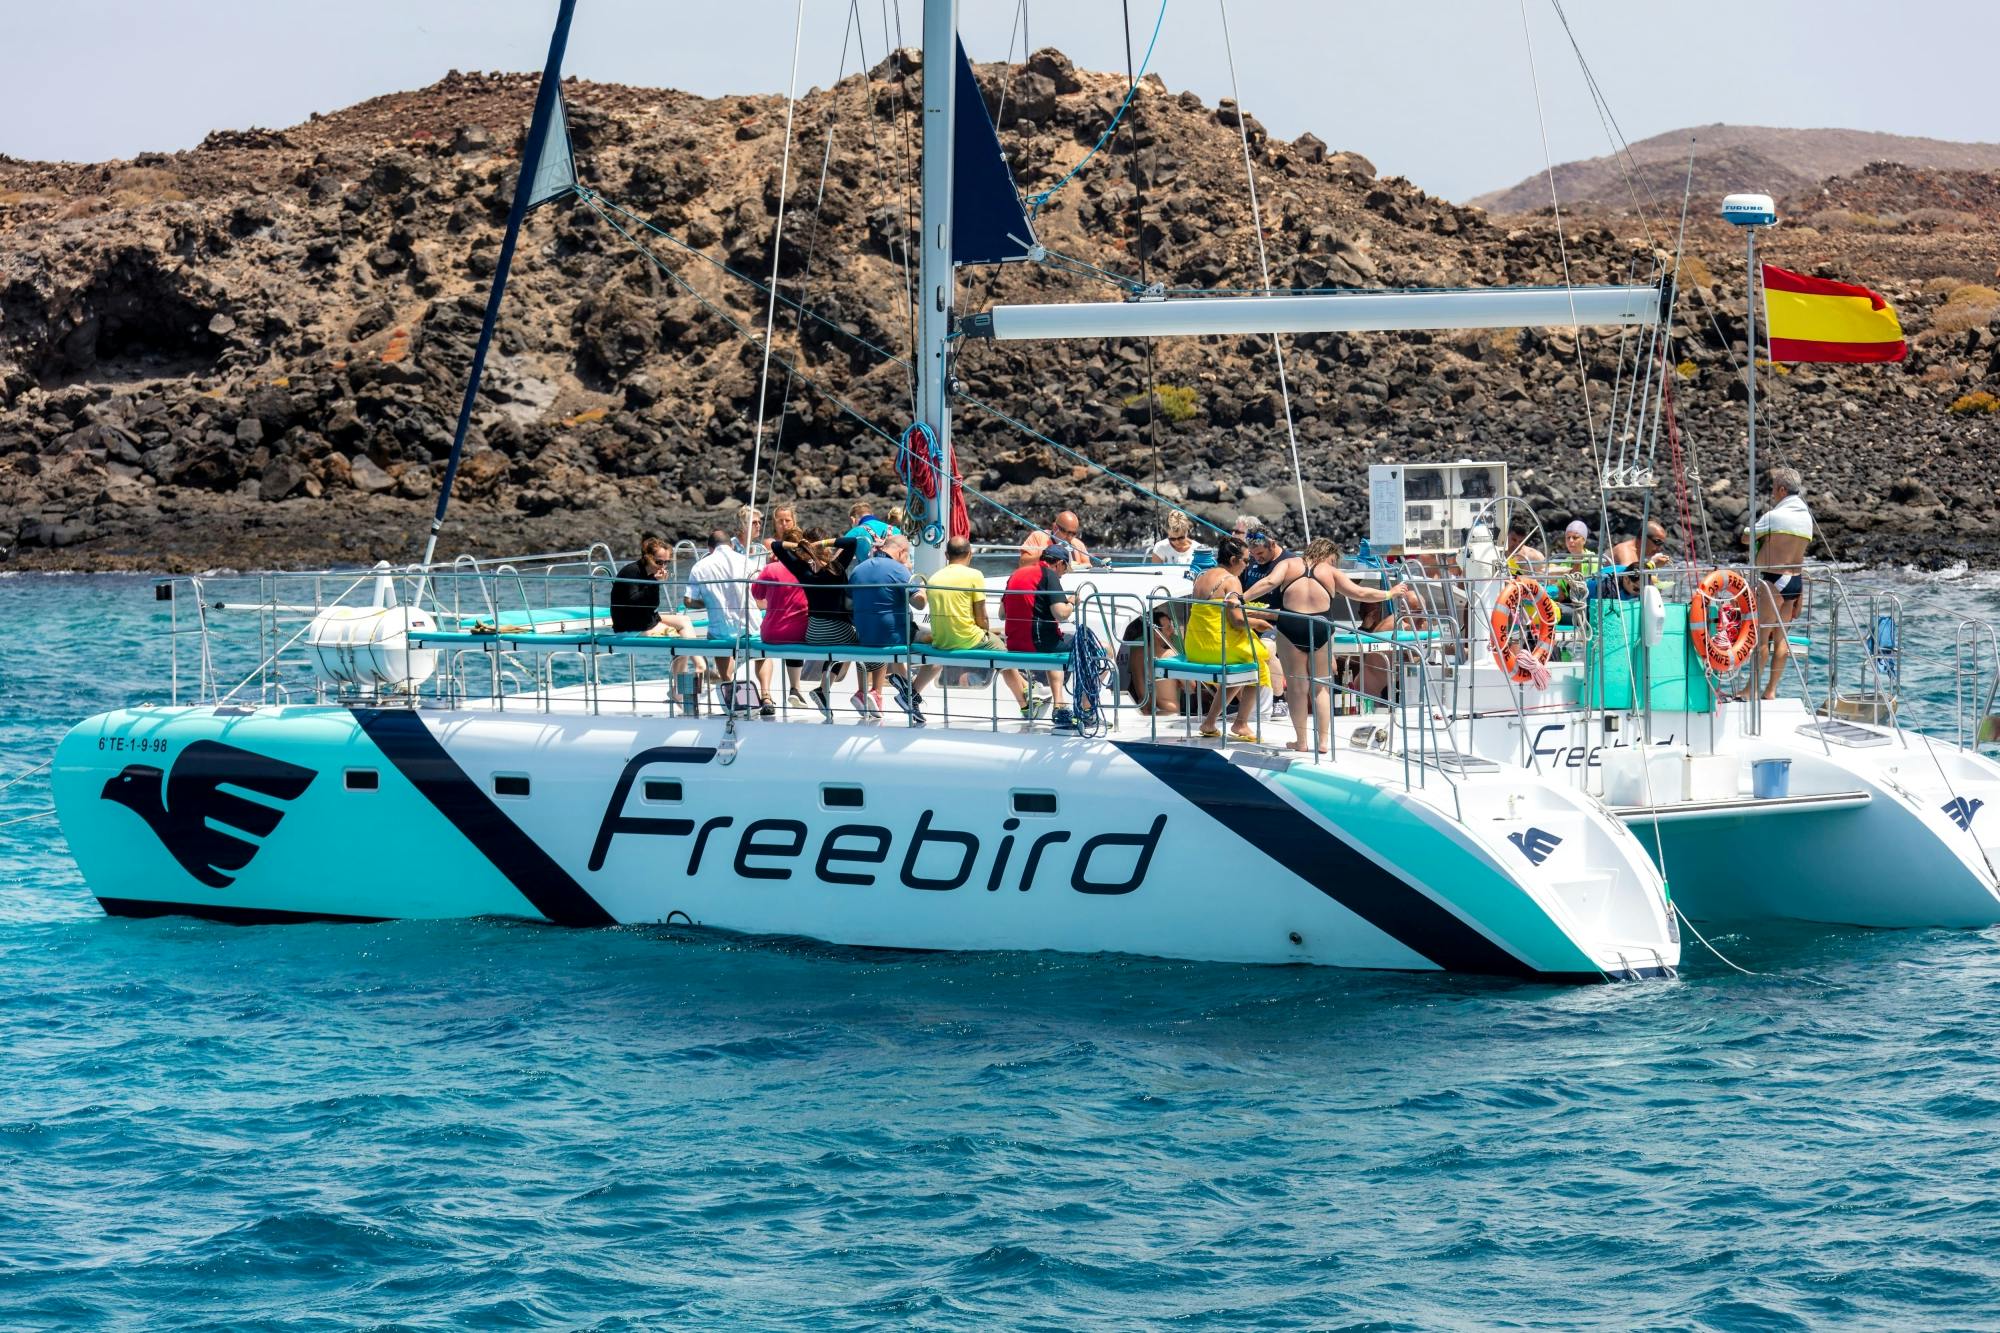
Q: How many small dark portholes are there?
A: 5